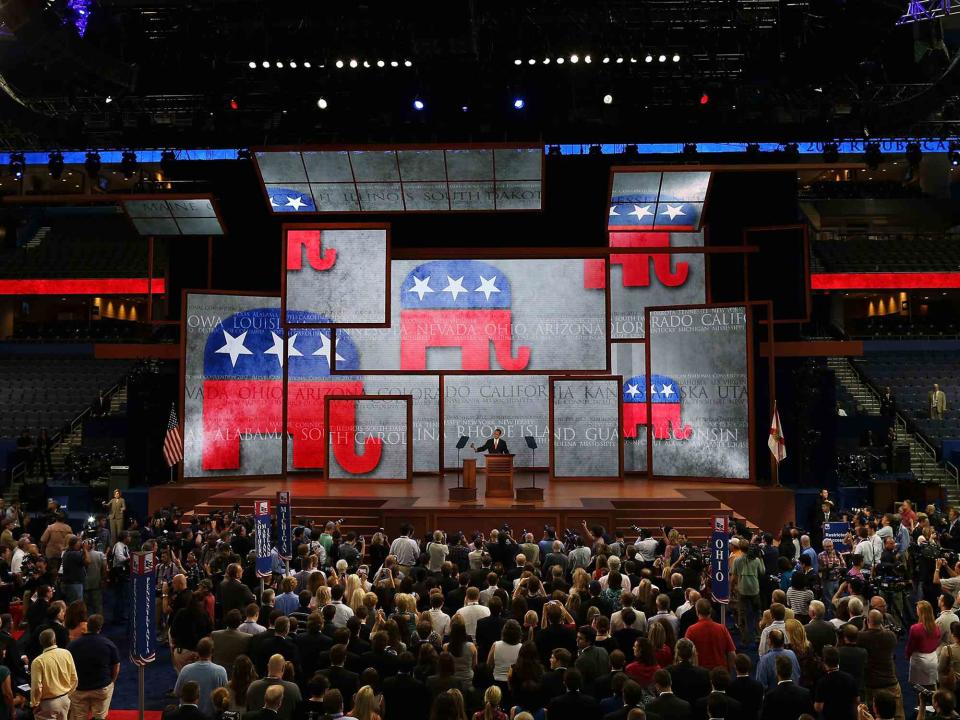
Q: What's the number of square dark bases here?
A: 2